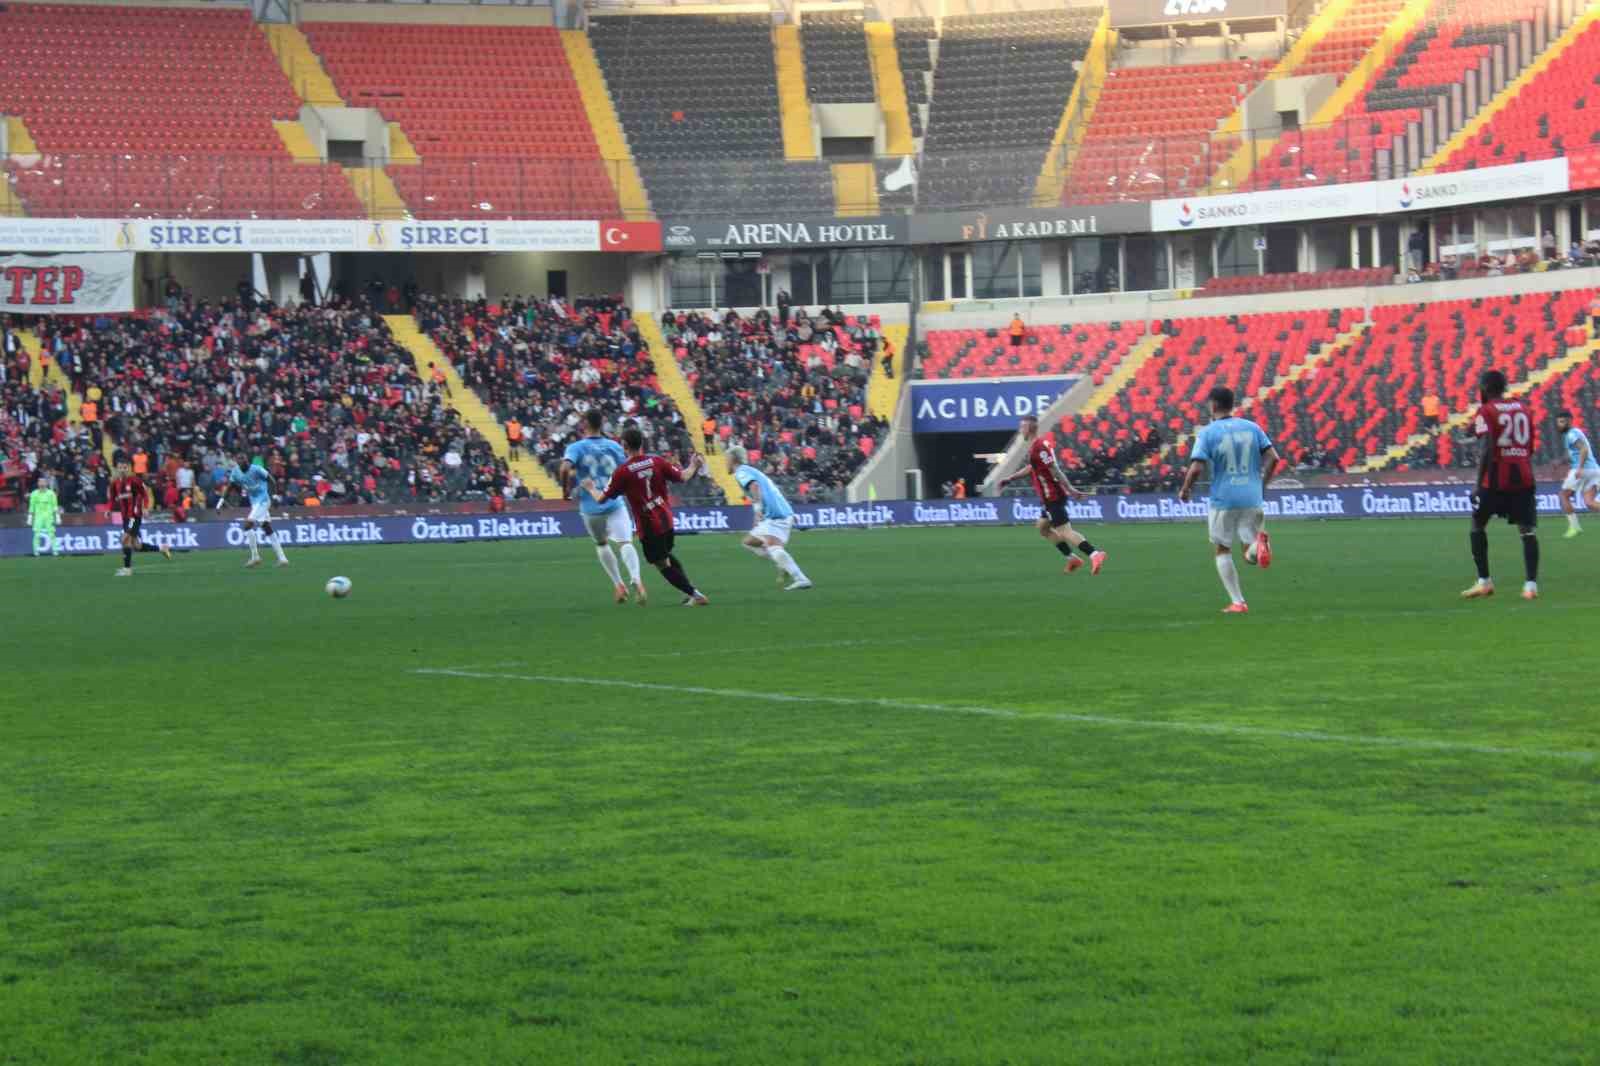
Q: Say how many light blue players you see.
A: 5